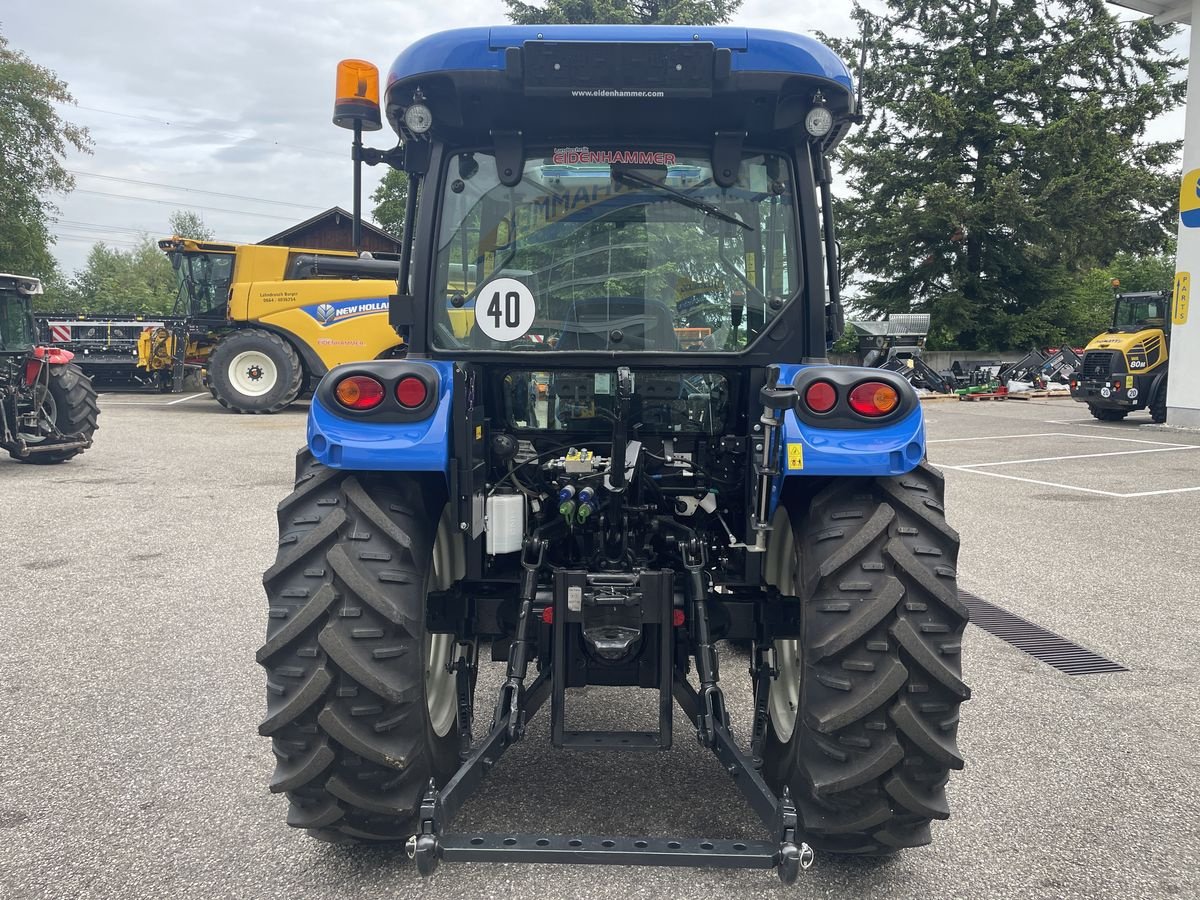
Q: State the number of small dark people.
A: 0